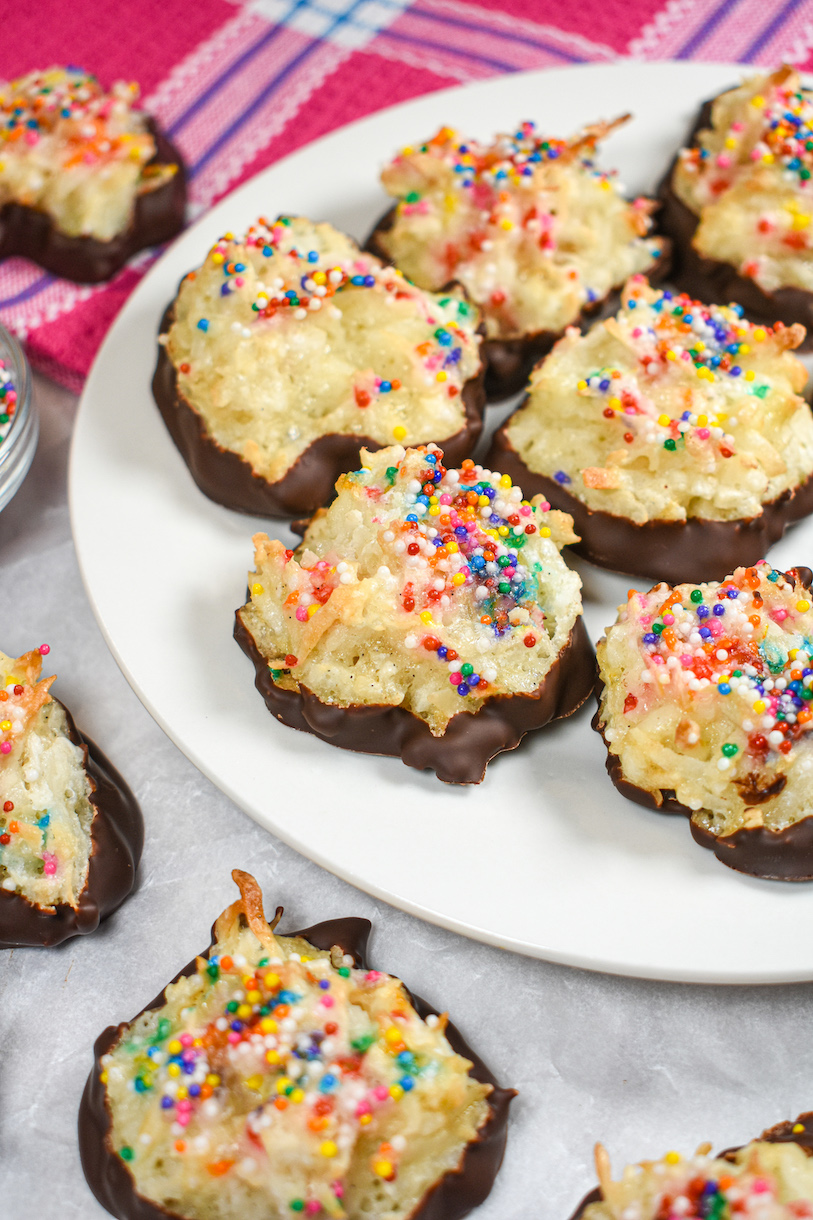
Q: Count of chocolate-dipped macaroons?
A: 10